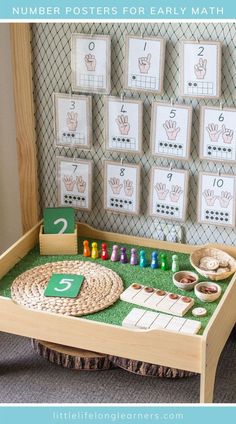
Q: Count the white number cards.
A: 11